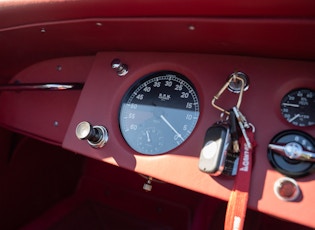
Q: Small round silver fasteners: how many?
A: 5